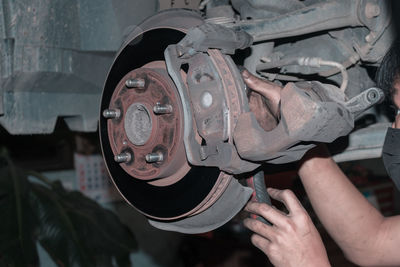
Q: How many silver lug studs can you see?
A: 5